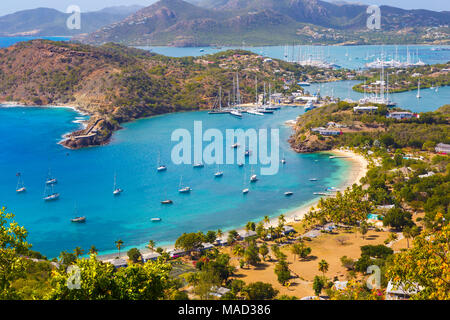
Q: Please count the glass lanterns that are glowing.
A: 0